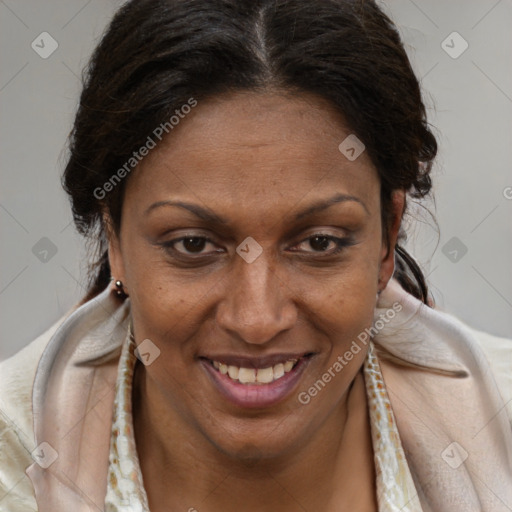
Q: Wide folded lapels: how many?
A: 2